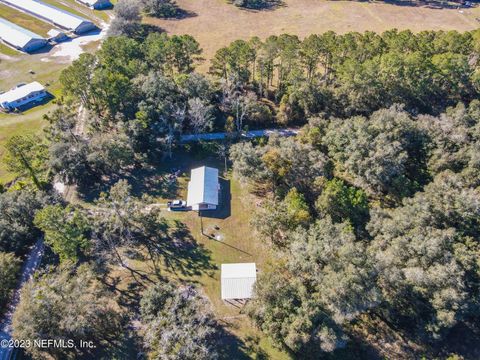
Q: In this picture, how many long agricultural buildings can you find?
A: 3